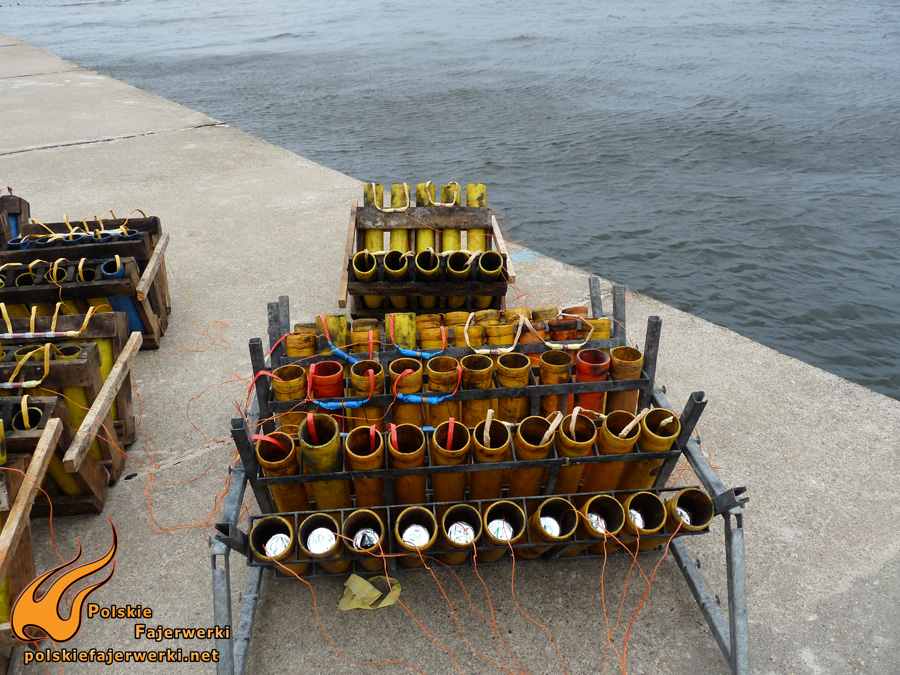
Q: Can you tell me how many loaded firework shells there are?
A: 10